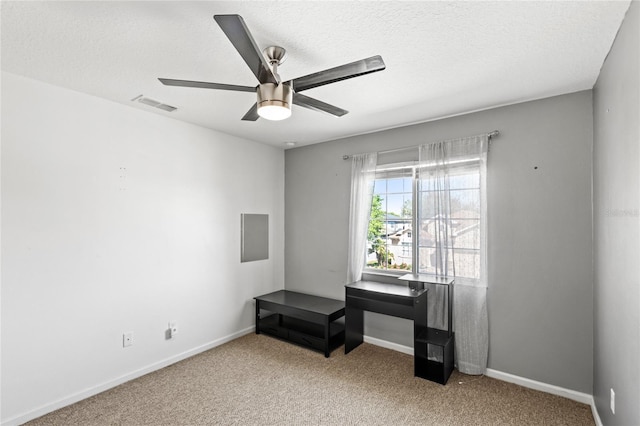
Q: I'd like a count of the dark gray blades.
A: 5